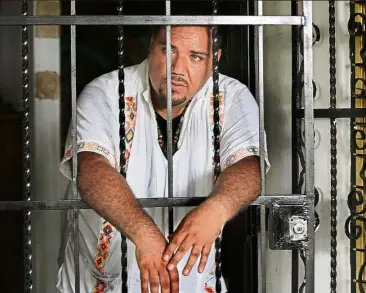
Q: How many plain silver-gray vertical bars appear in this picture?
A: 4